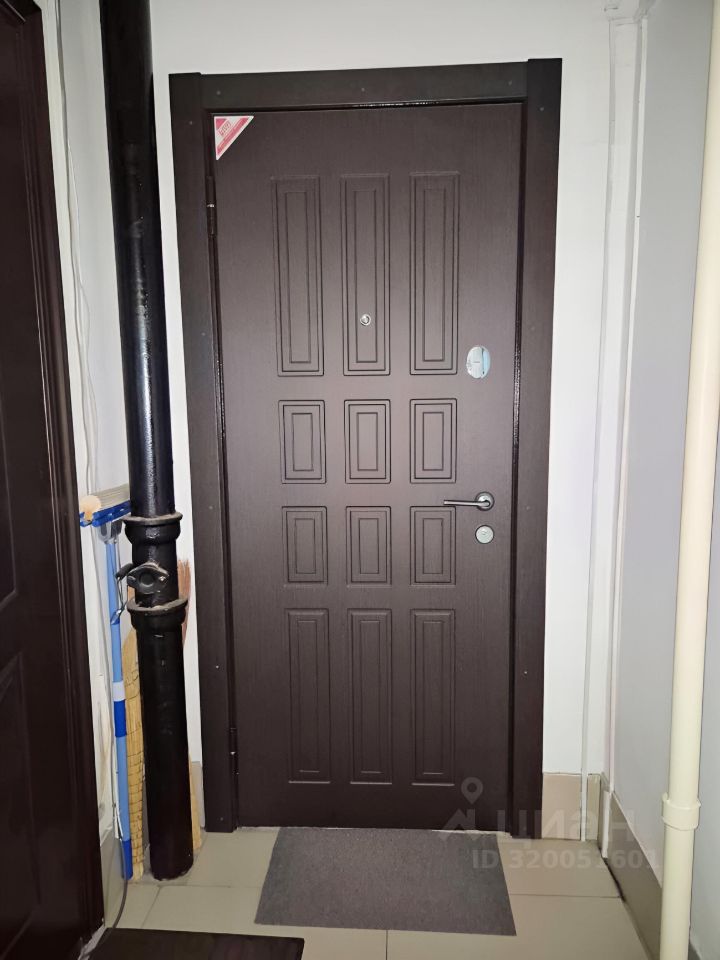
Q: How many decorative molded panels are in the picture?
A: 12